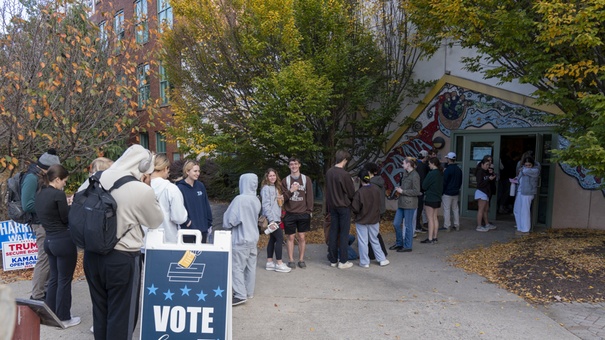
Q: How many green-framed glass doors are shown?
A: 2